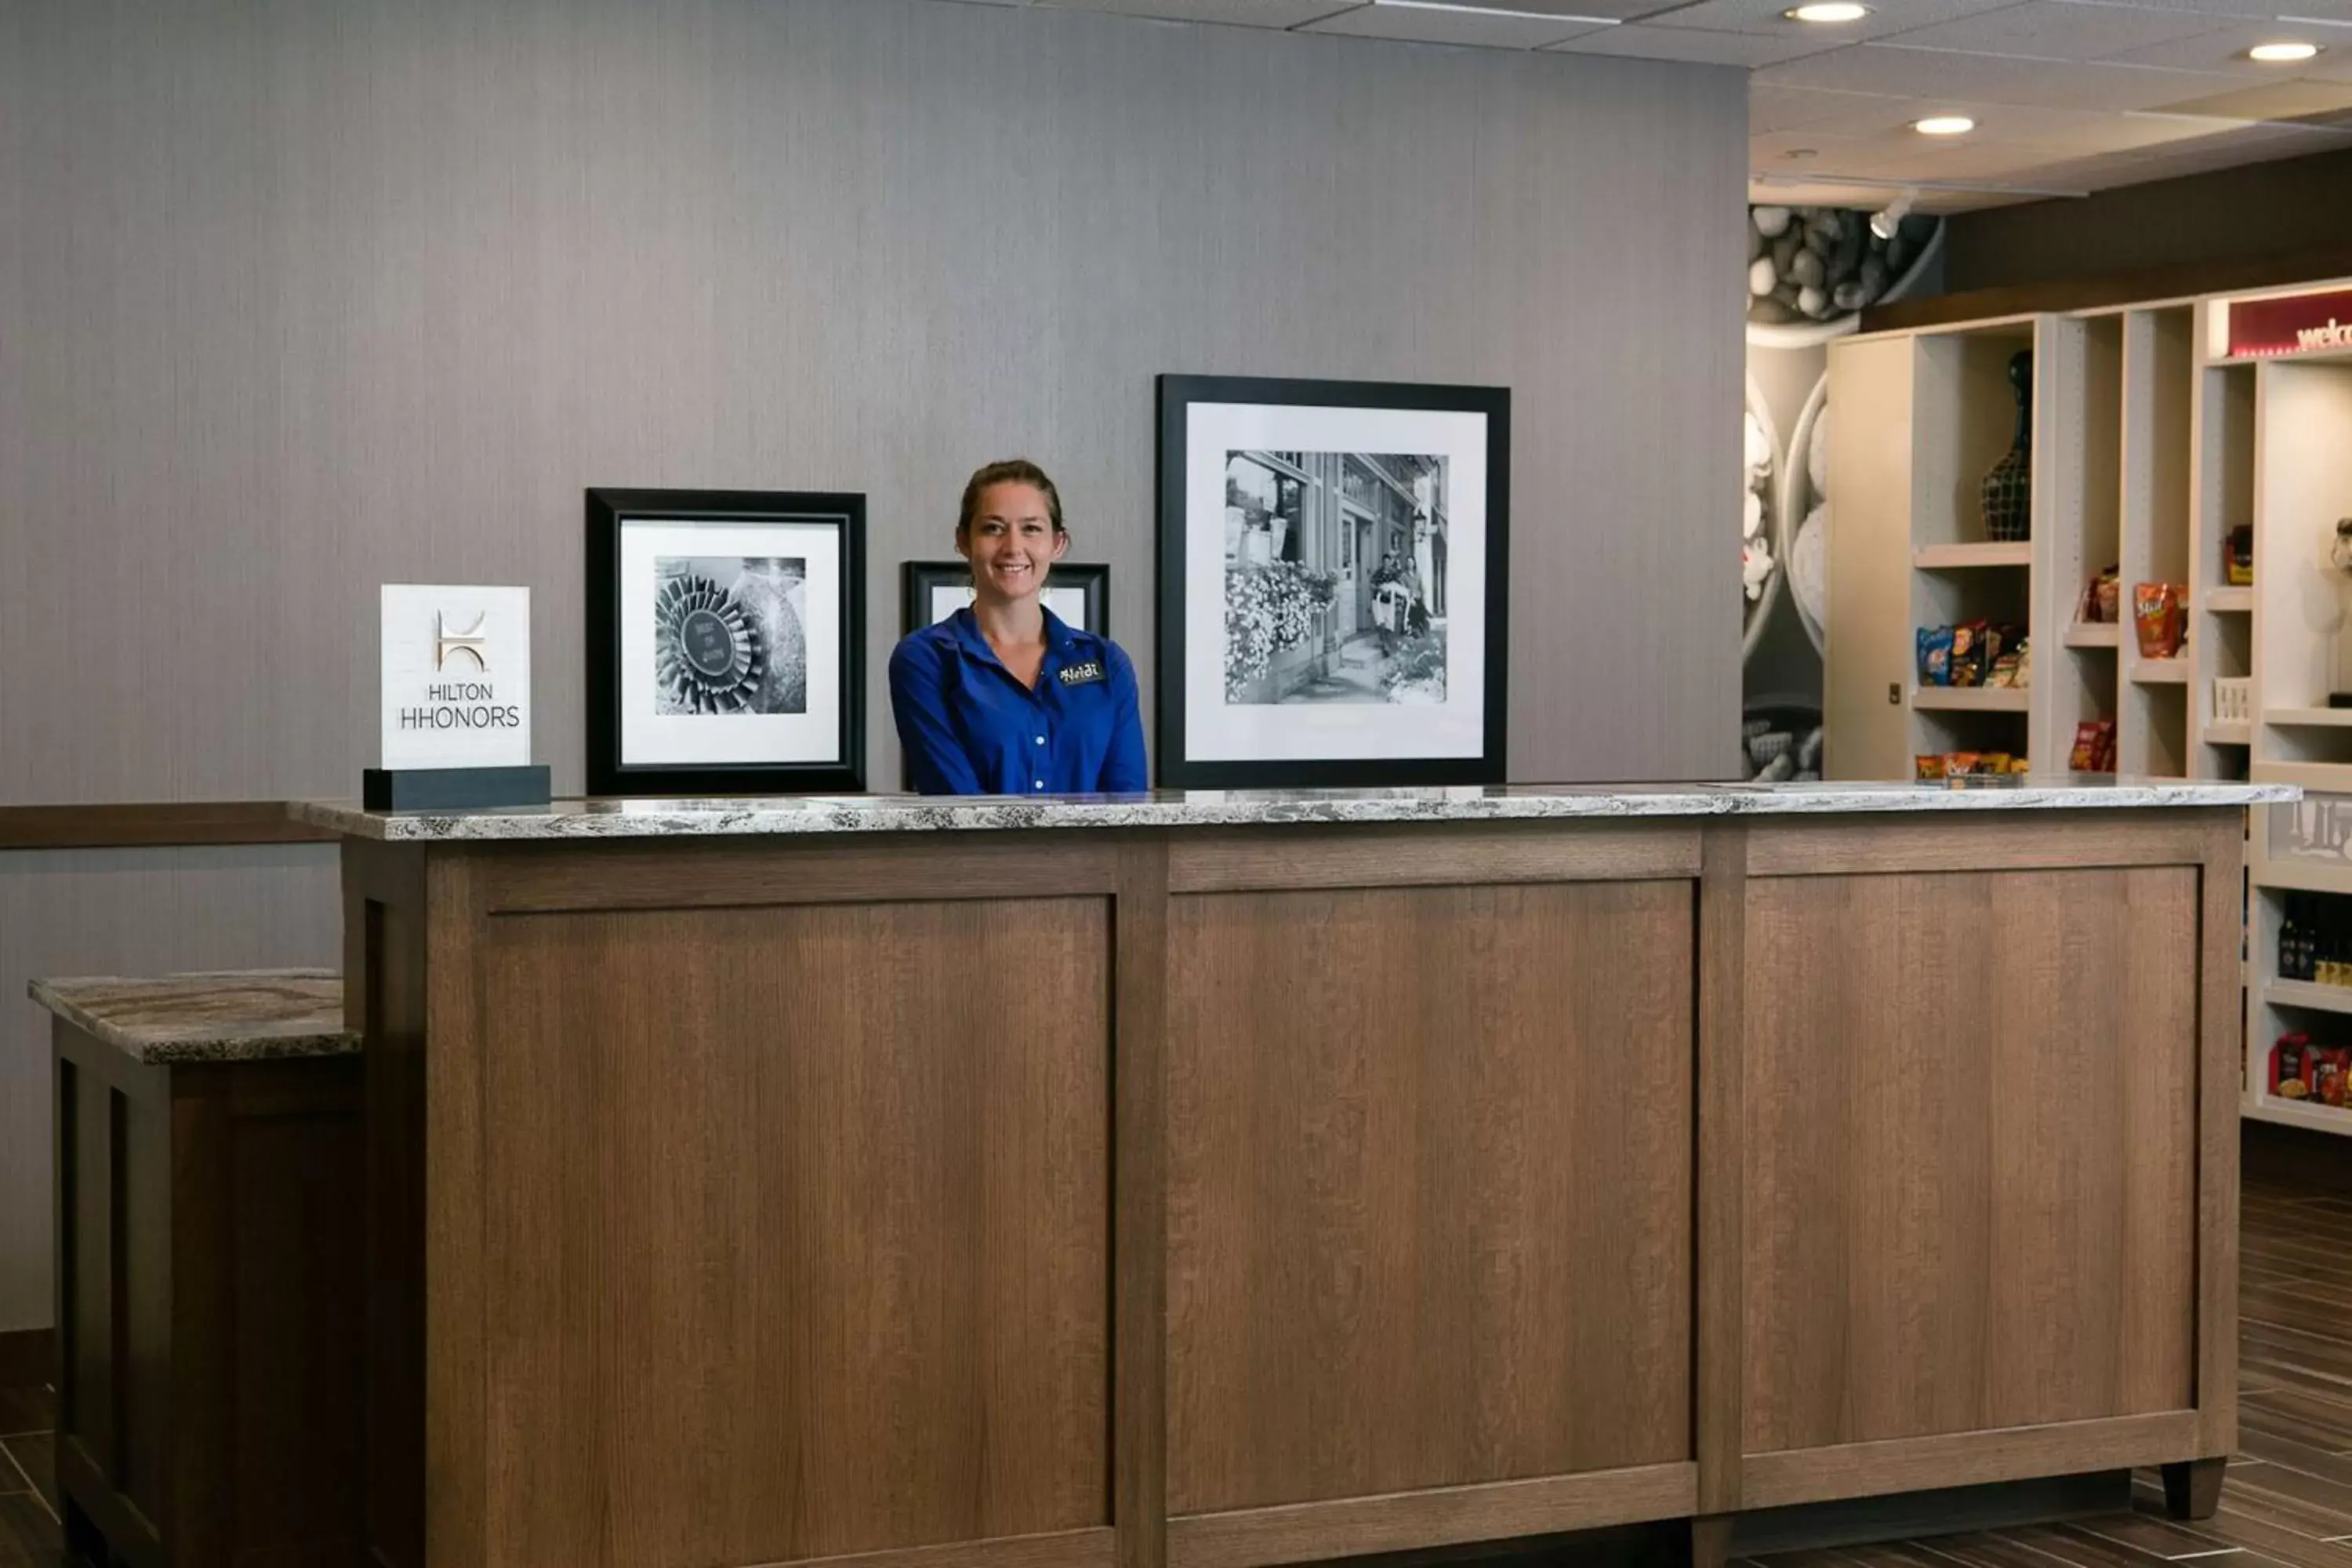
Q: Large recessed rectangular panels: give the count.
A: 3